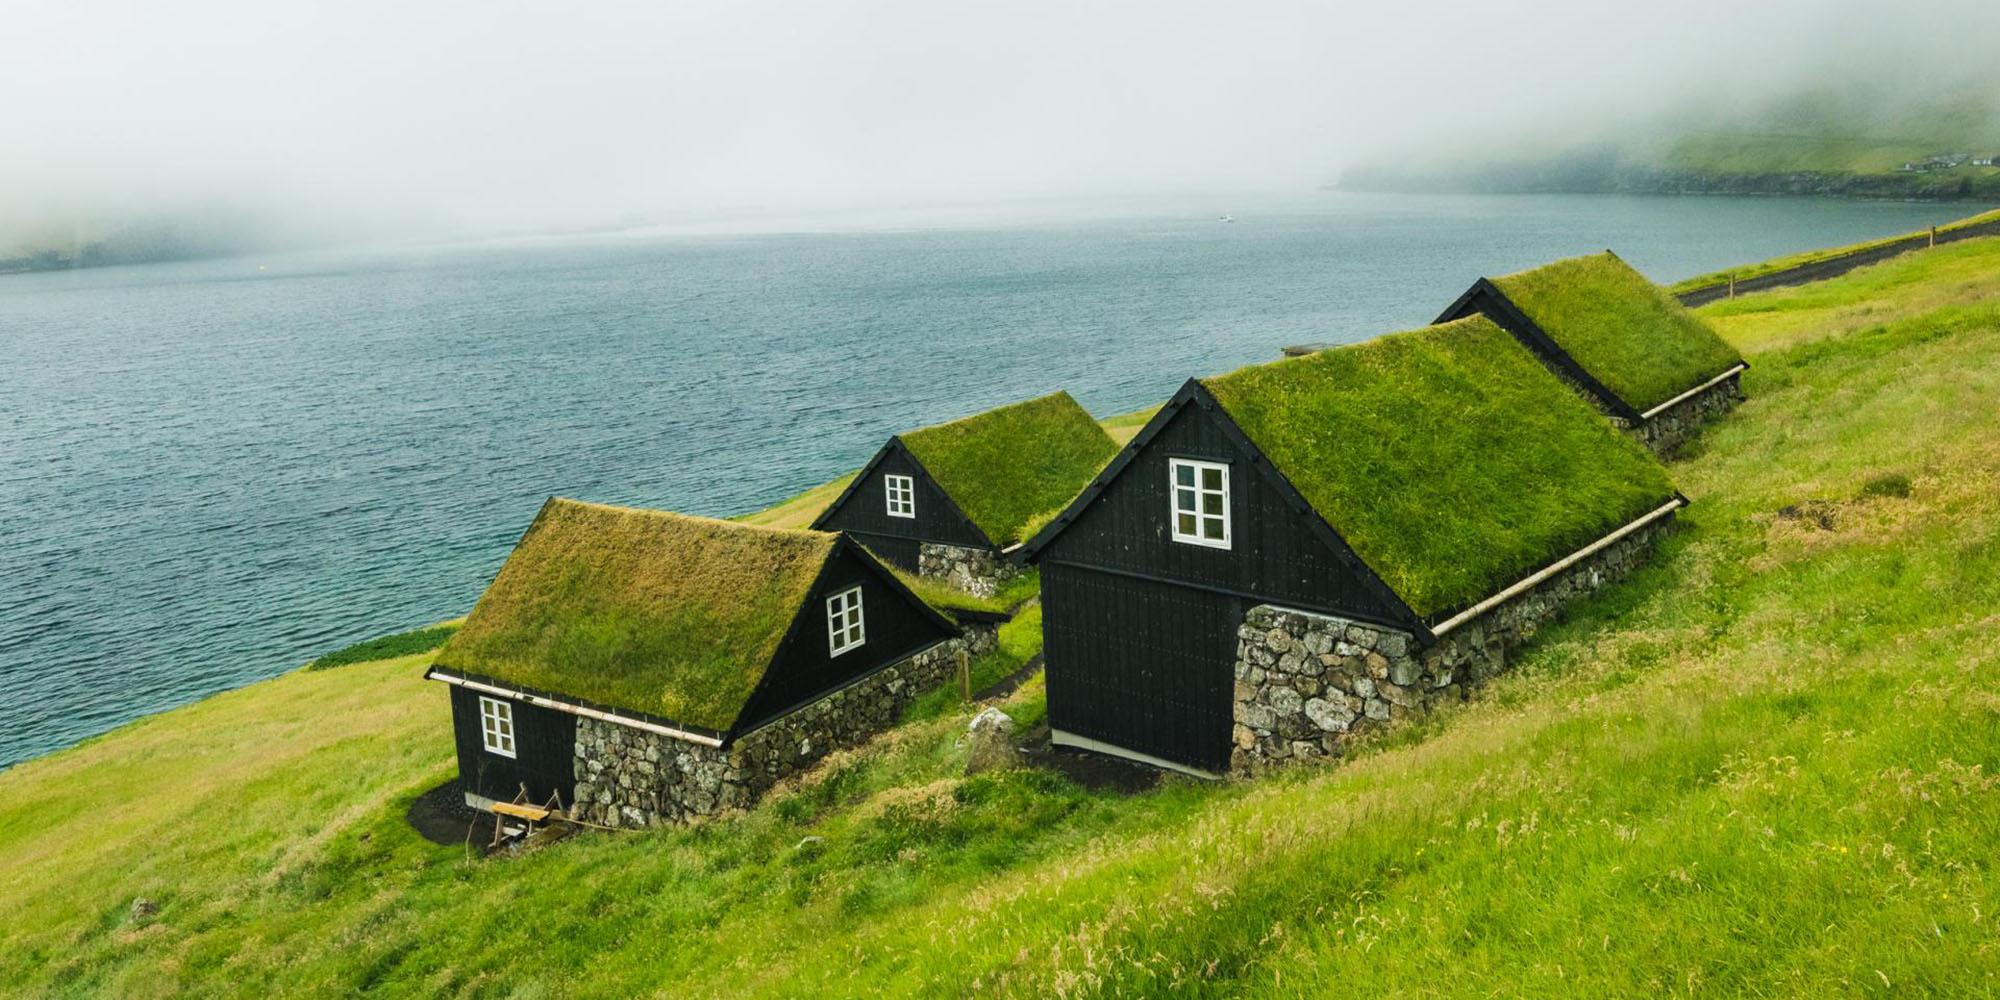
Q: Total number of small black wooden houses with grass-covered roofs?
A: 4